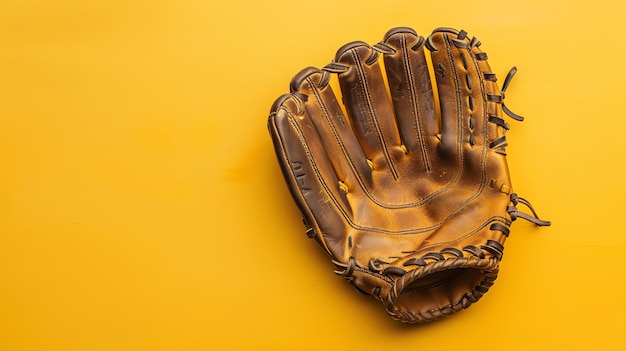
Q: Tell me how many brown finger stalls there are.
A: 5